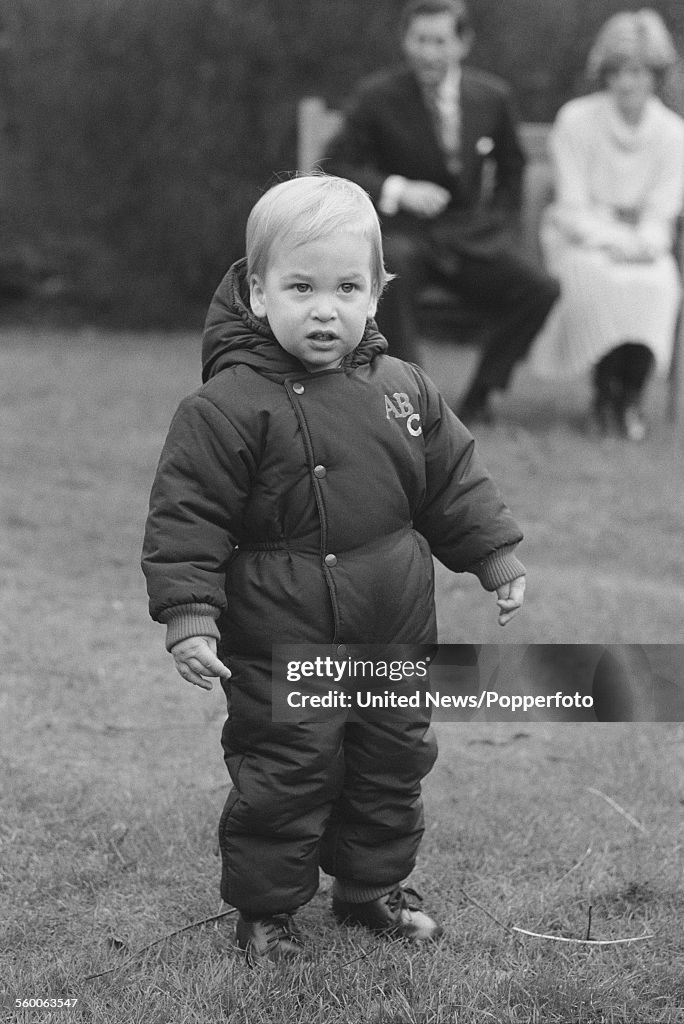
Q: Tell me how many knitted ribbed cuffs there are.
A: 3